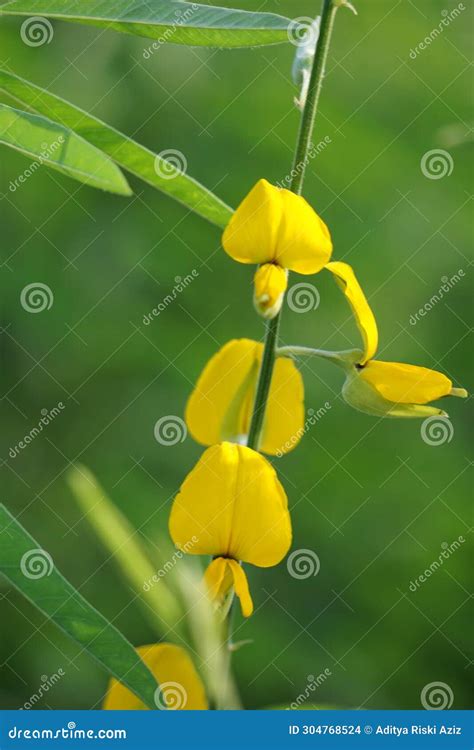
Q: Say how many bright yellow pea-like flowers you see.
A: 5